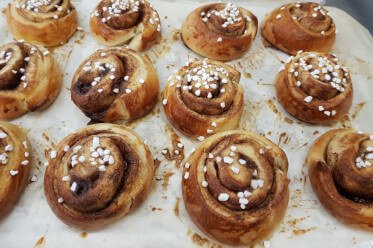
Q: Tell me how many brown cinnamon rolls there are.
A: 12